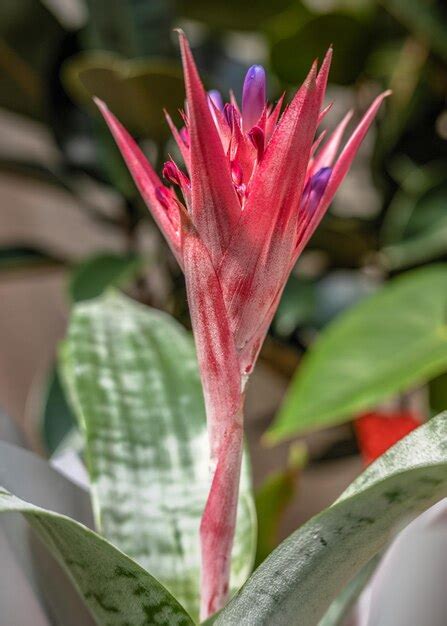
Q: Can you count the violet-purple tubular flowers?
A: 3